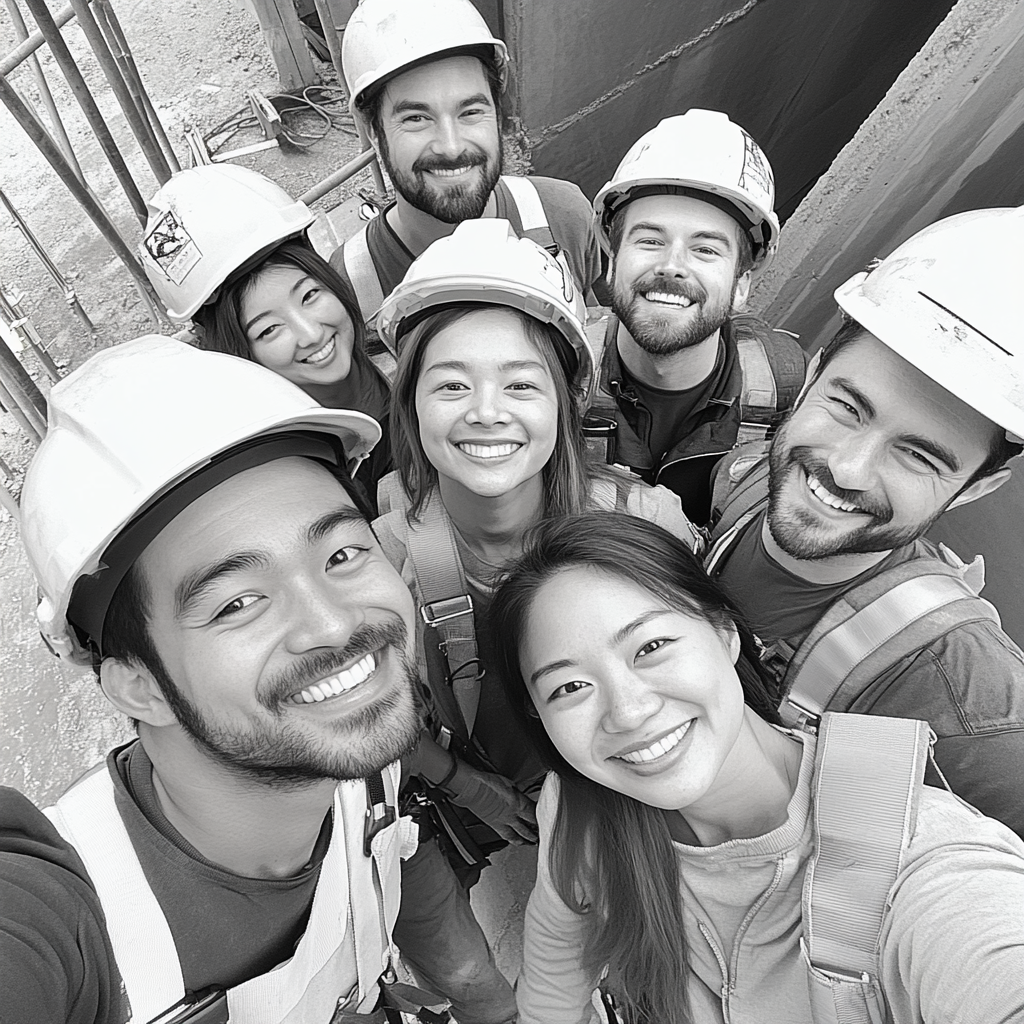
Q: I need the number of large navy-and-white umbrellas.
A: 0